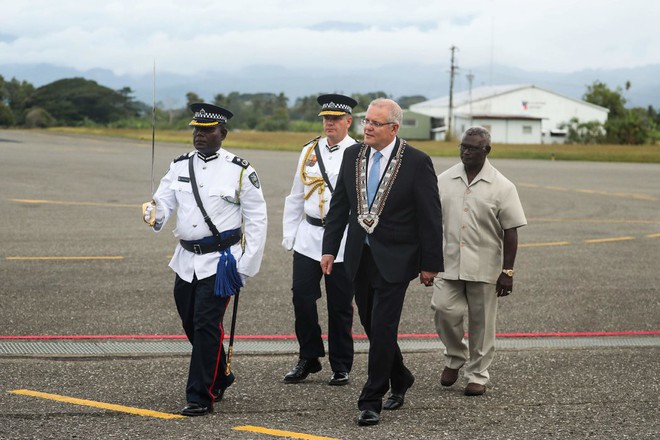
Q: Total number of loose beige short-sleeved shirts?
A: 1